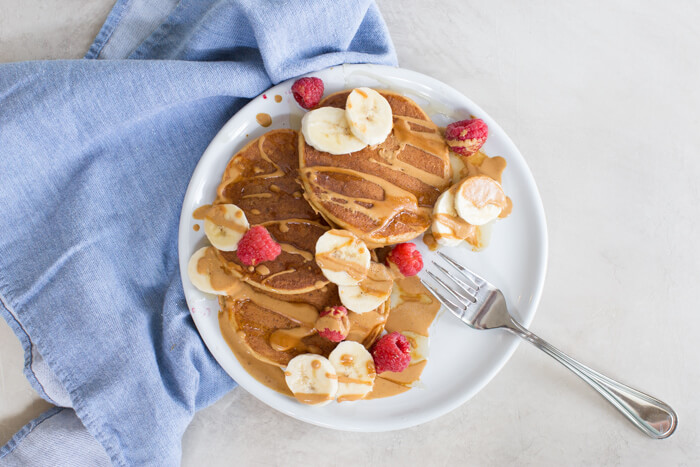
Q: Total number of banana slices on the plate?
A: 10